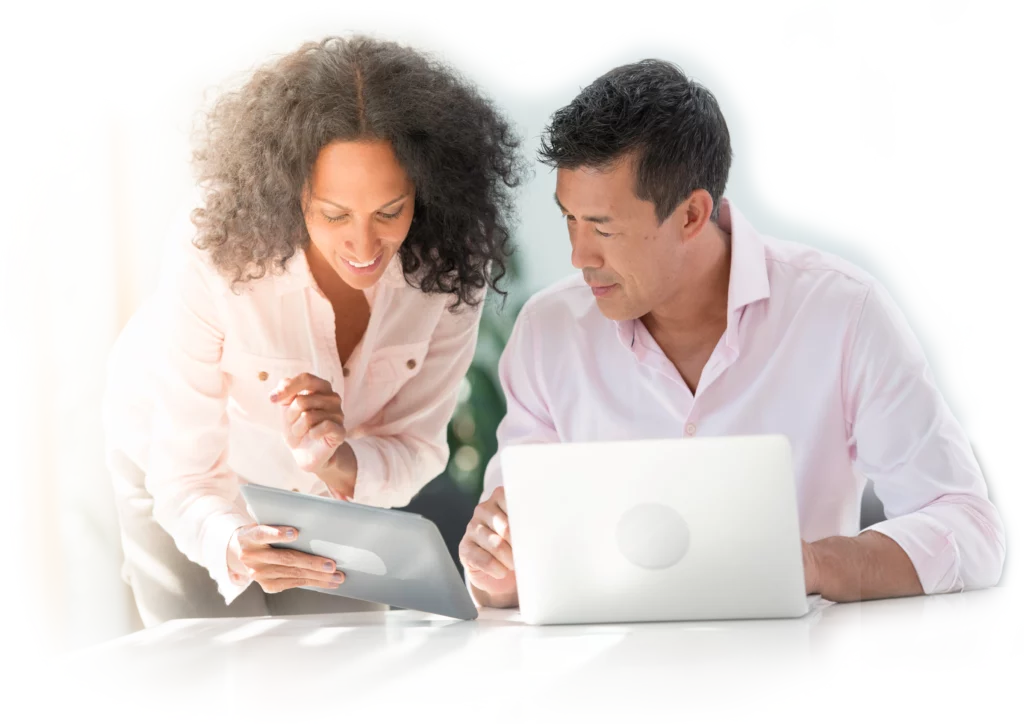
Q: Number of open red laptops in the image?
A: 0